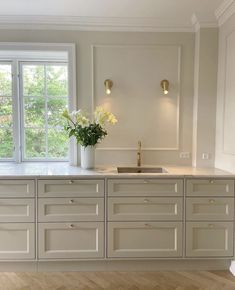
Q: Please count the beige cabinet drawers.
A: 12